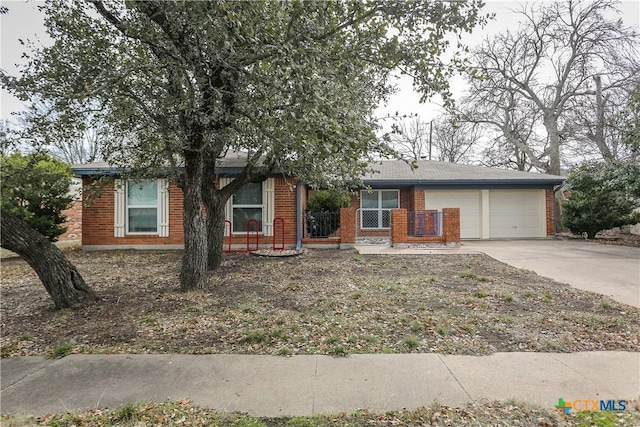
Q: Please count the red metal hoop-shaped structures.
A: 3